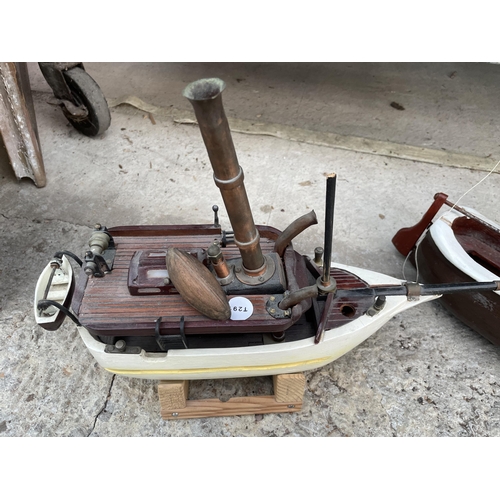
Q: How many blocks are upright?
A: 2